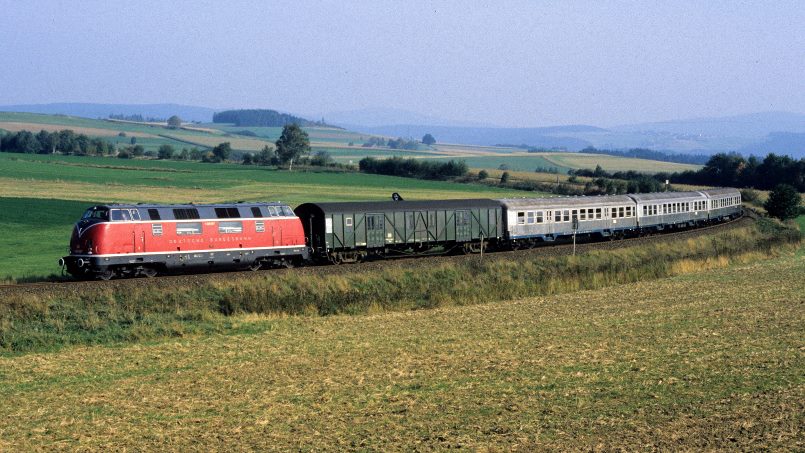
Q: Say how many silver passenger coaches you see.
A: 3